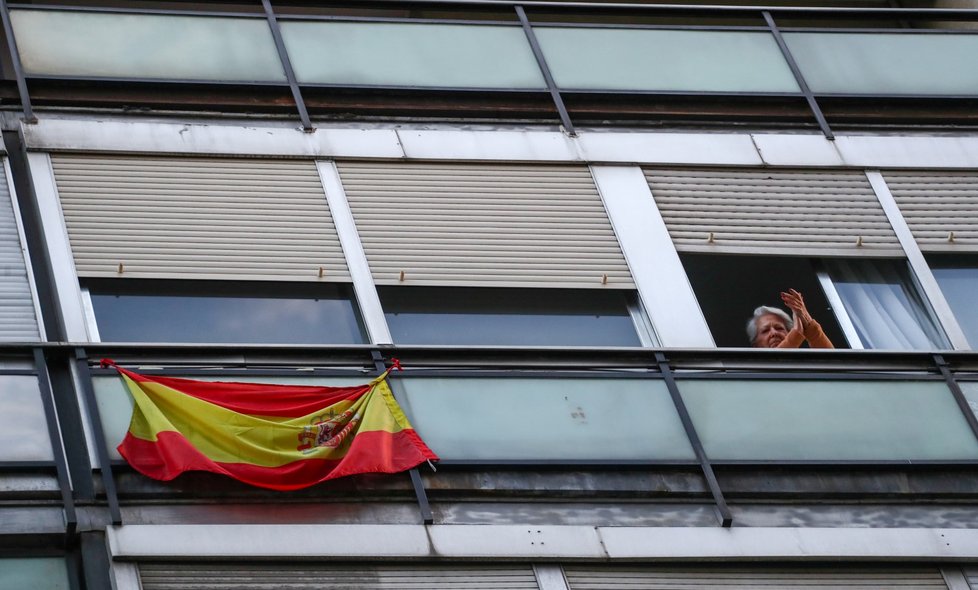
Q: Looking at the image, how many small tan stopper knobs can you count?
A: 7